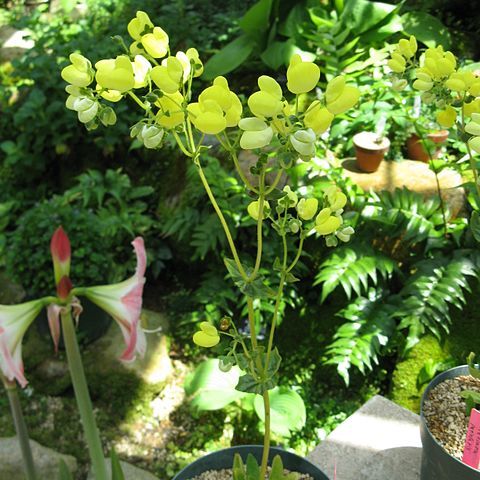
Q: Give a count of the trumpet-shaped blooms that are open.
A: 2